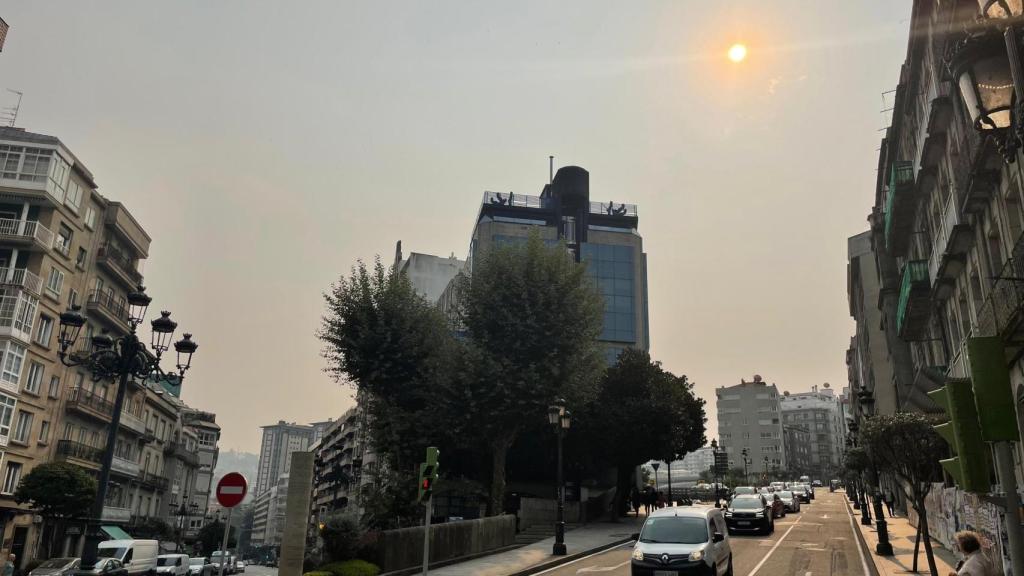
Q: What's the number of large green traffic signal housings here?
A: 2